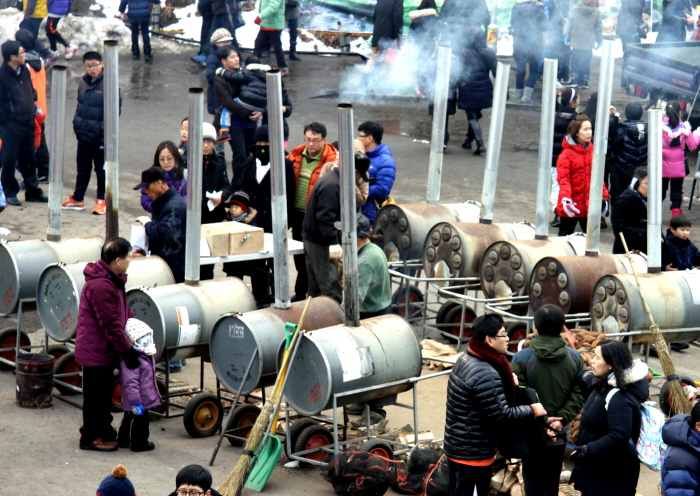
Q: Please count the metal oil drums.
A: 10